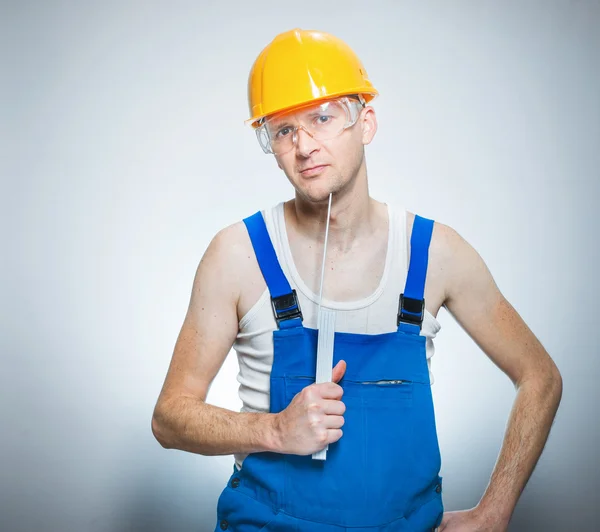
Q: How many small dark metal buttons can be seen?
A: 3